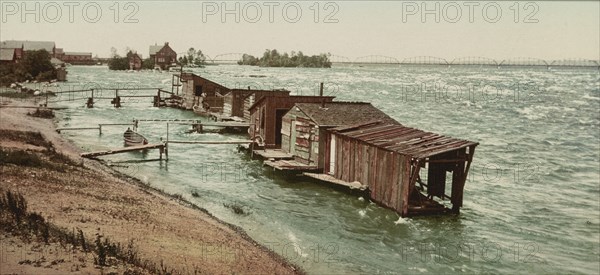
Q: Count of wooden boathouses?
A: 5